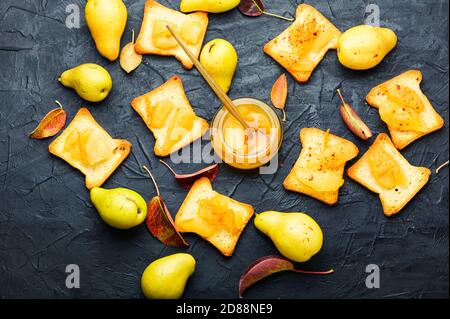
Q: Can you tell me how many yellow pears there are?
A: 8